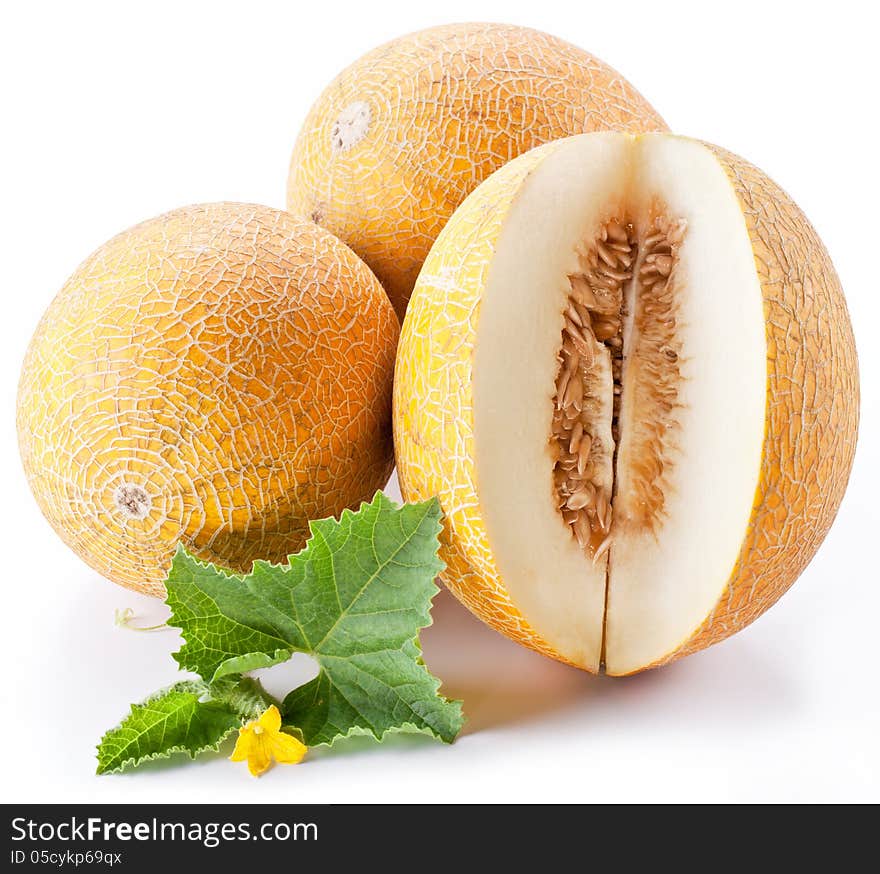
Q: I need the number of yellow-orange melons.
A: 3